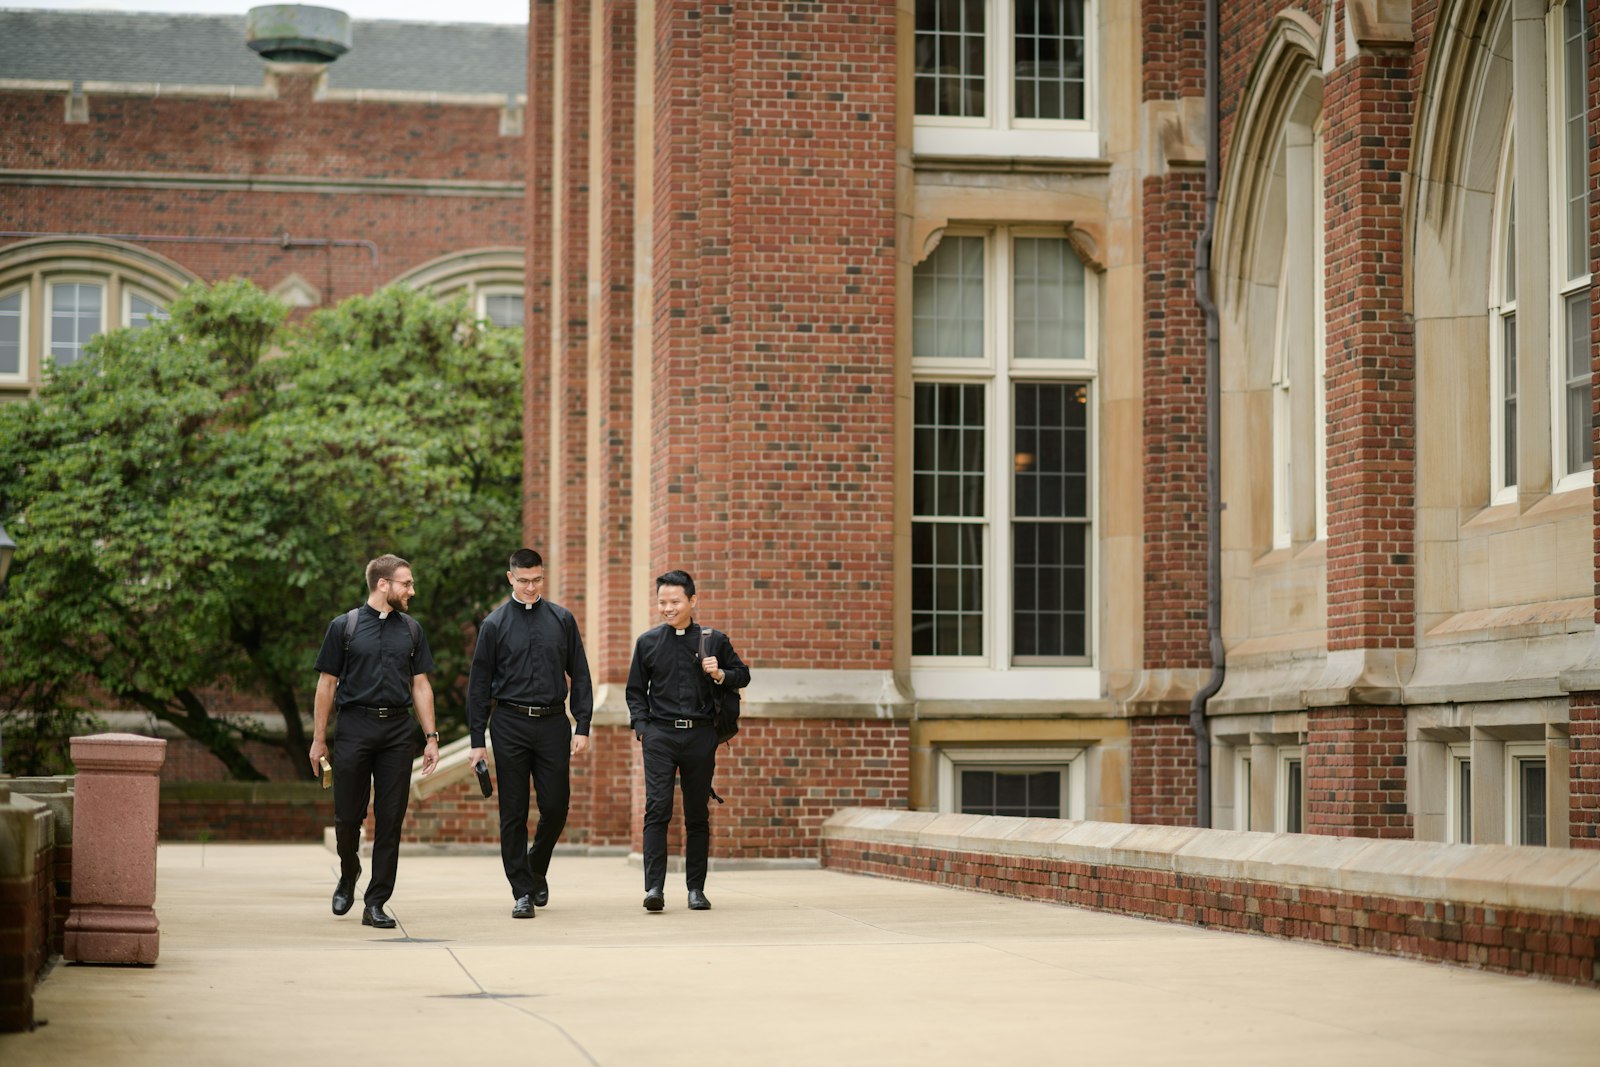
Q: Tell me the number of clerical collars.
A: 3